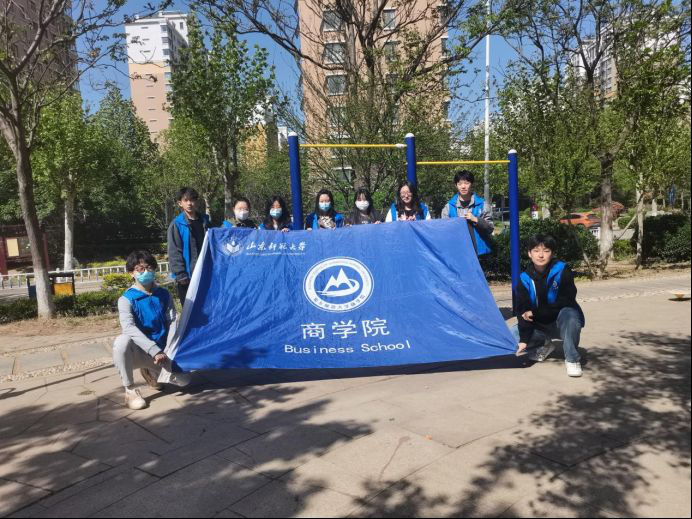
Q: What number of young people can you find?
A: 9